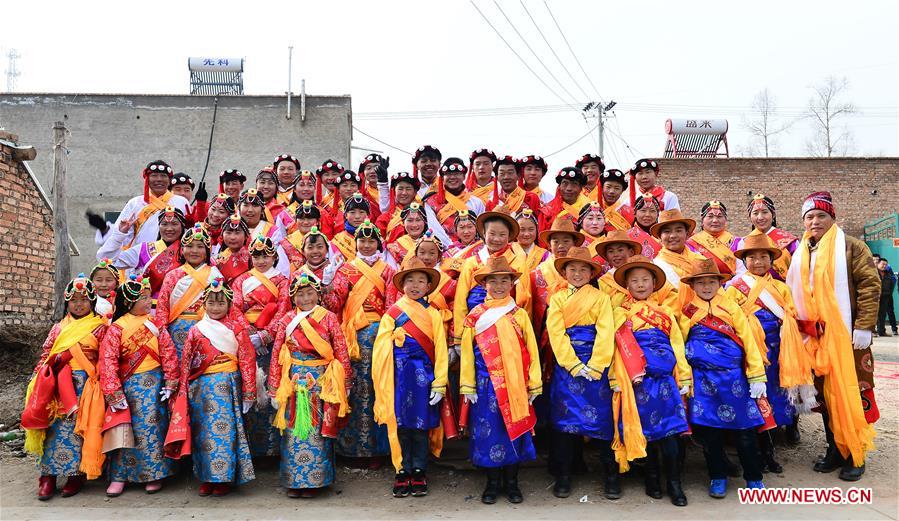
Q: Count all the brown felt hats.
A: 10